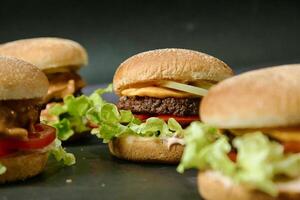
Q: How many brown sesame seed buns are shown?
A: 4